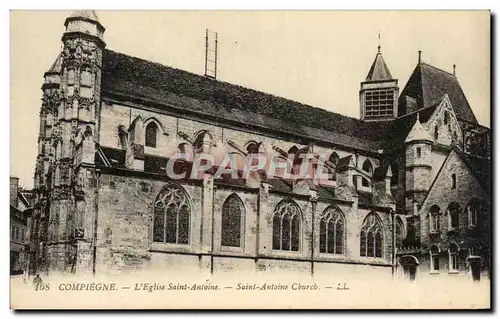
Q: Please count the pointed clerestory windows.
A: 6